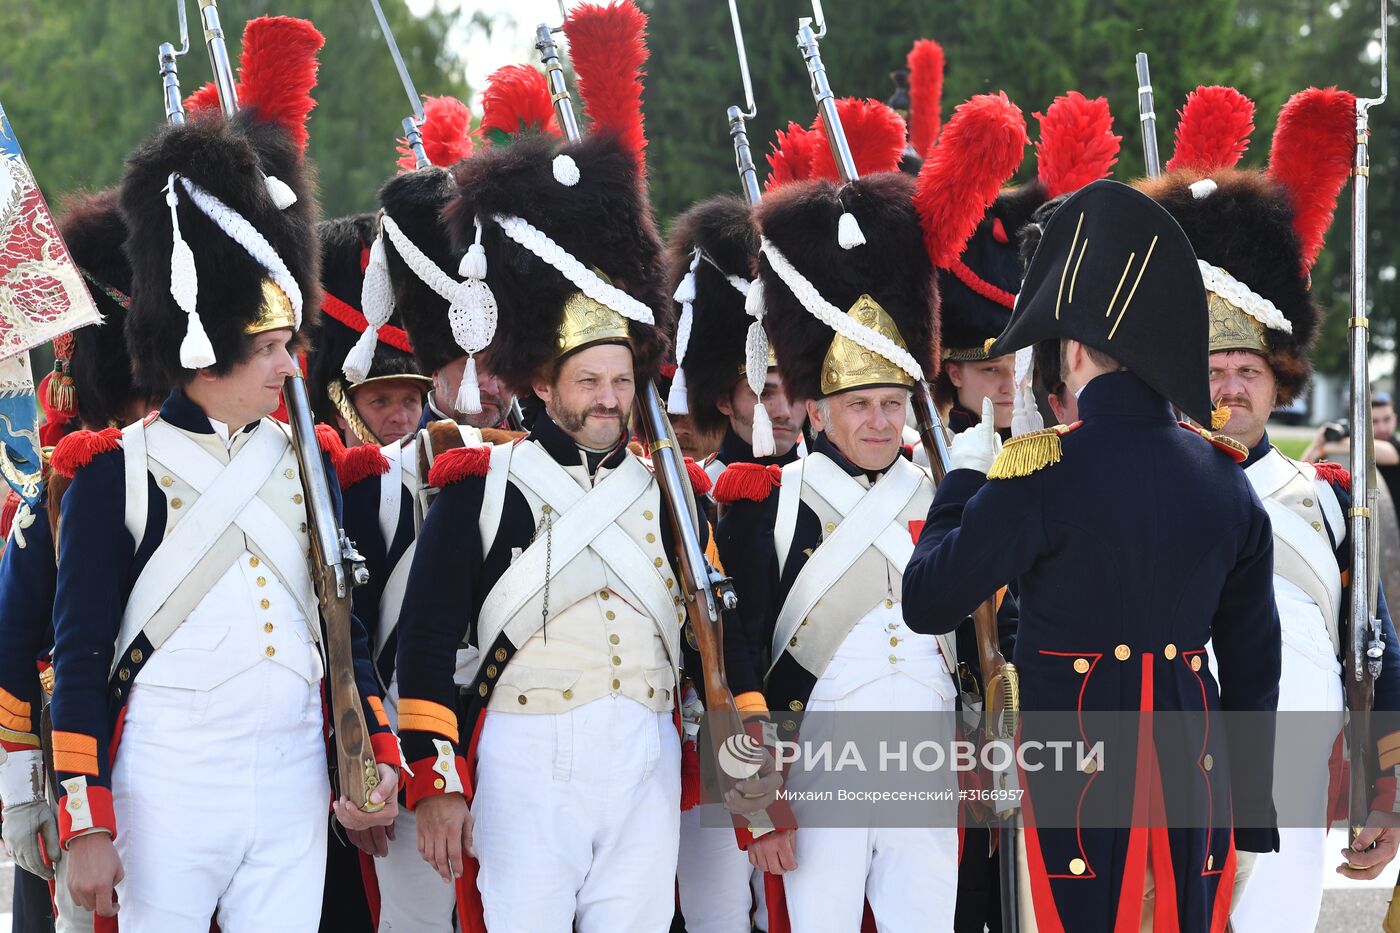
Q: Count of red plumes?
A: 12